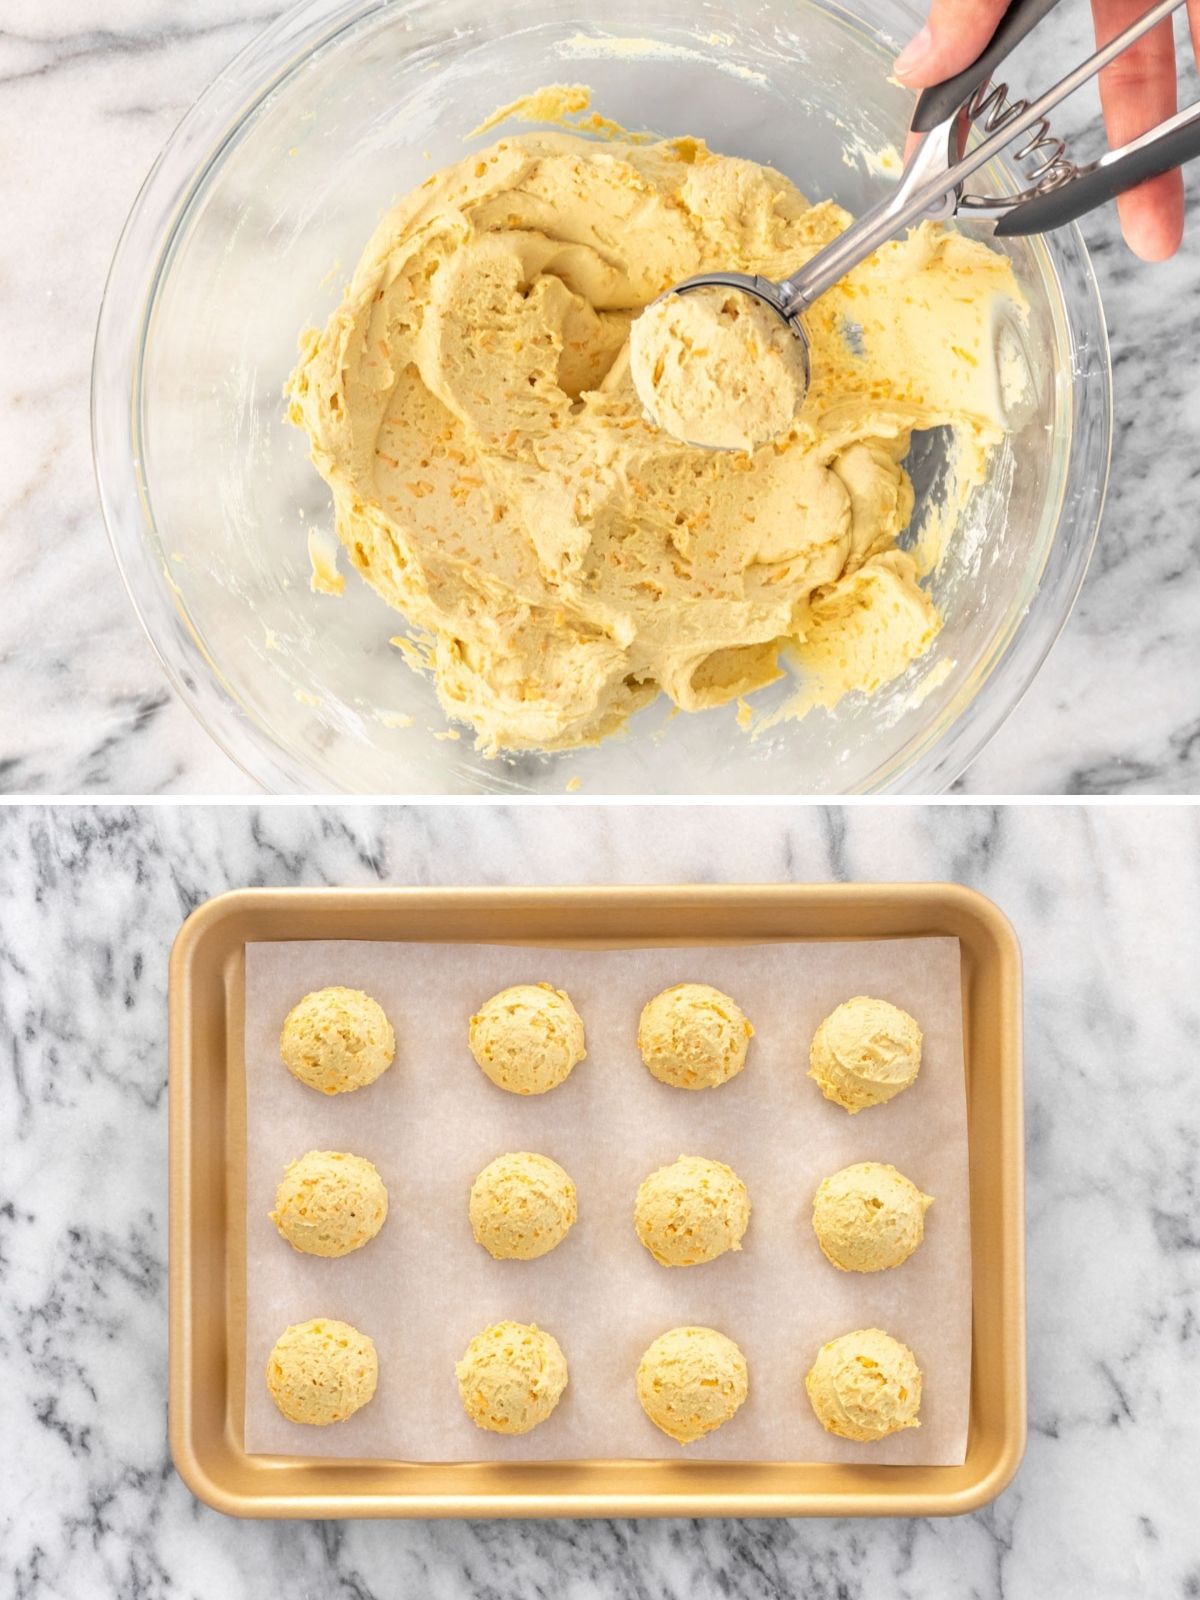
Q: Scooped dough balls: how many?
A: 12